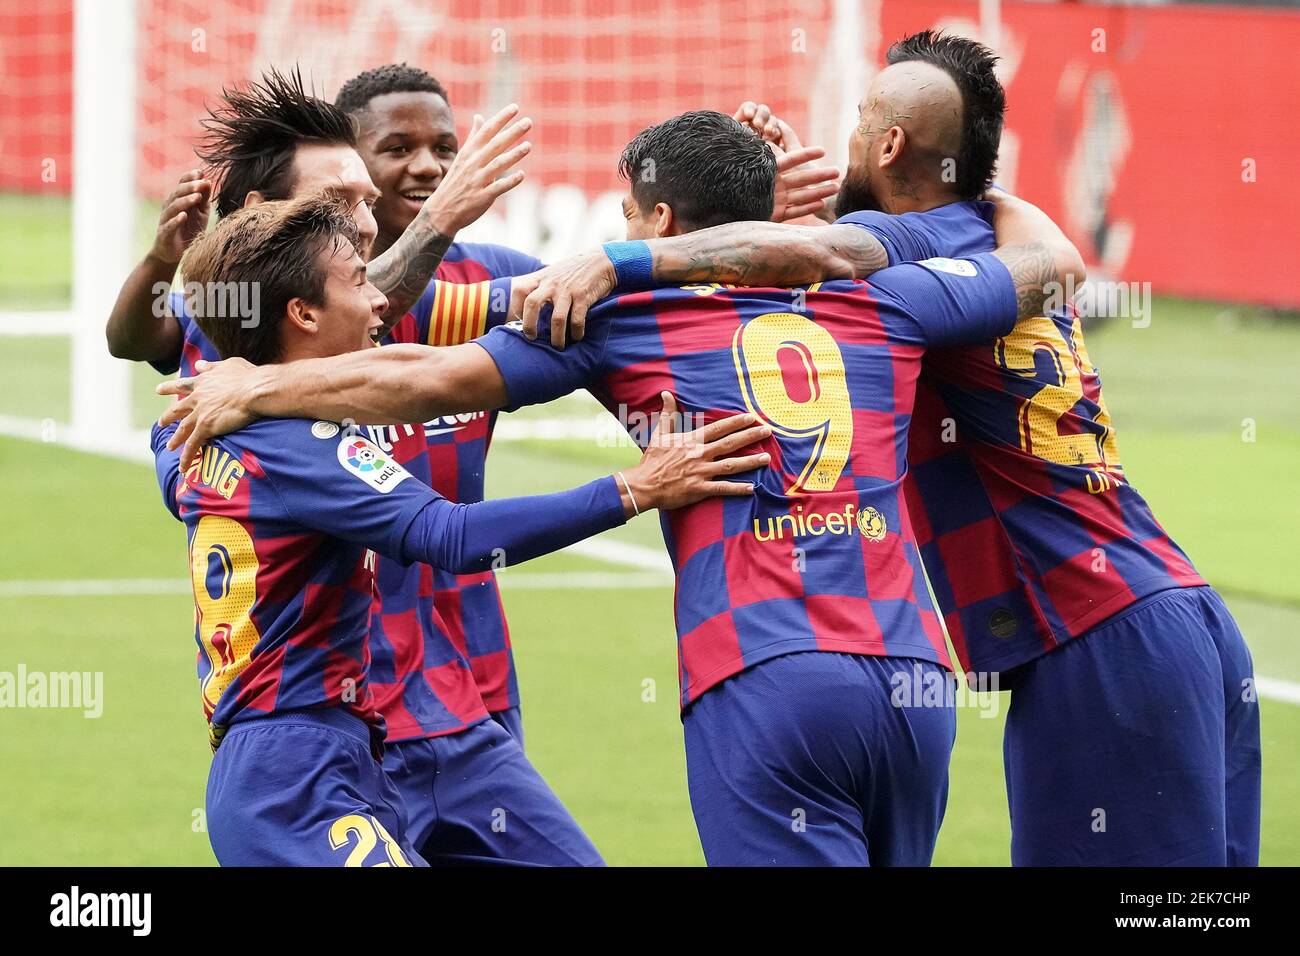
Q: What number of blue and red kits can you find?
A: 5